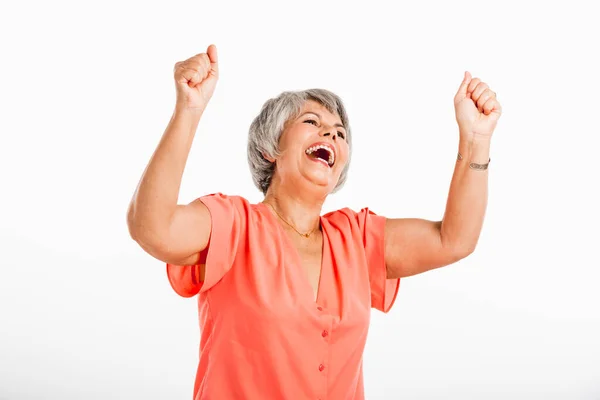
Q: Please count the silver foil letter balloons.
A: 0